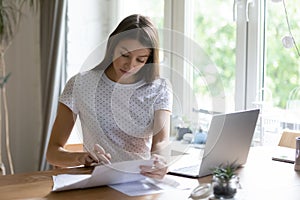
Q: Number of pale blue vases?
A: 1